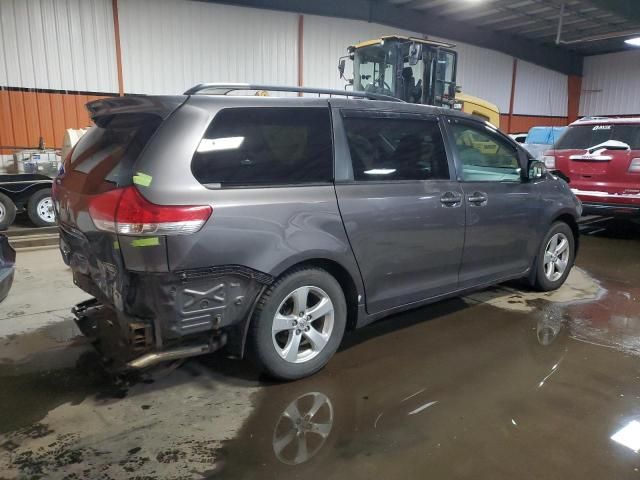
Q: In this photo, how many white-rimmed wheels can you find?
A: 2